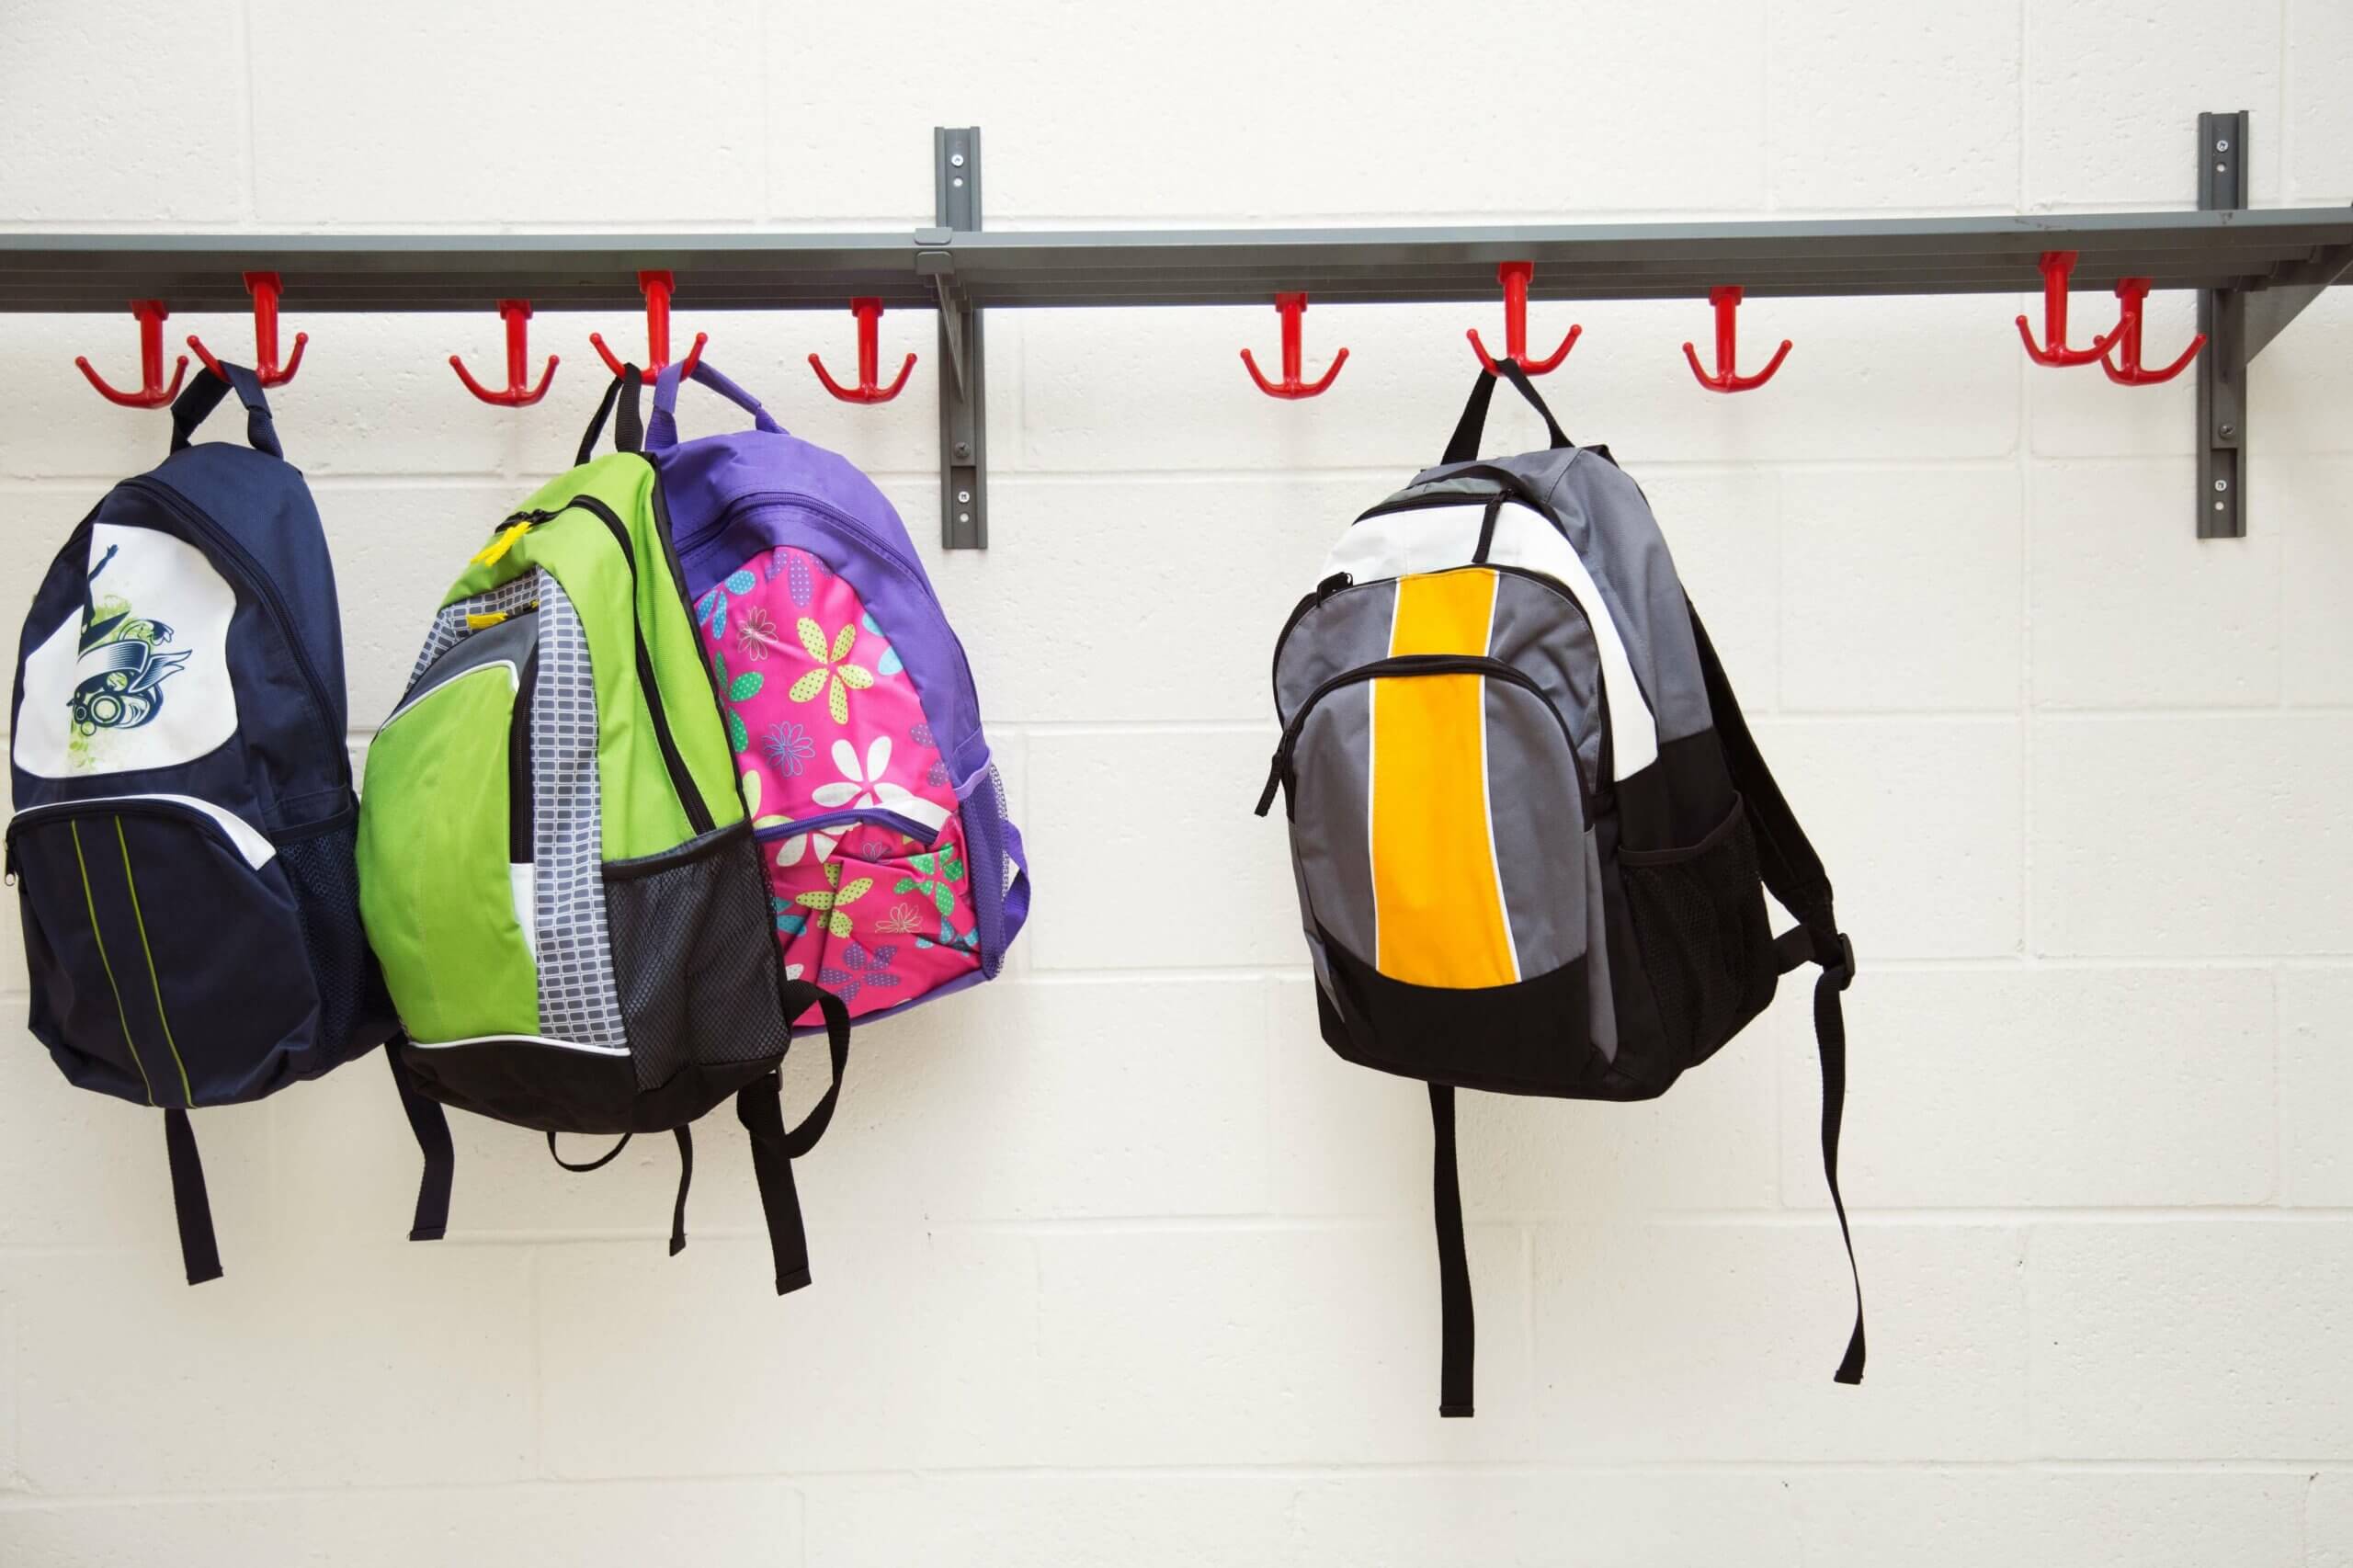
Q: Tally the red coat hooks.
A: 10